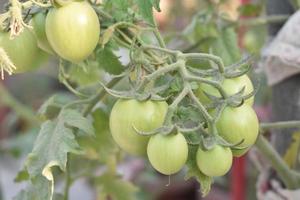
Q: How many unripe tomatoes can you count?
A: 8